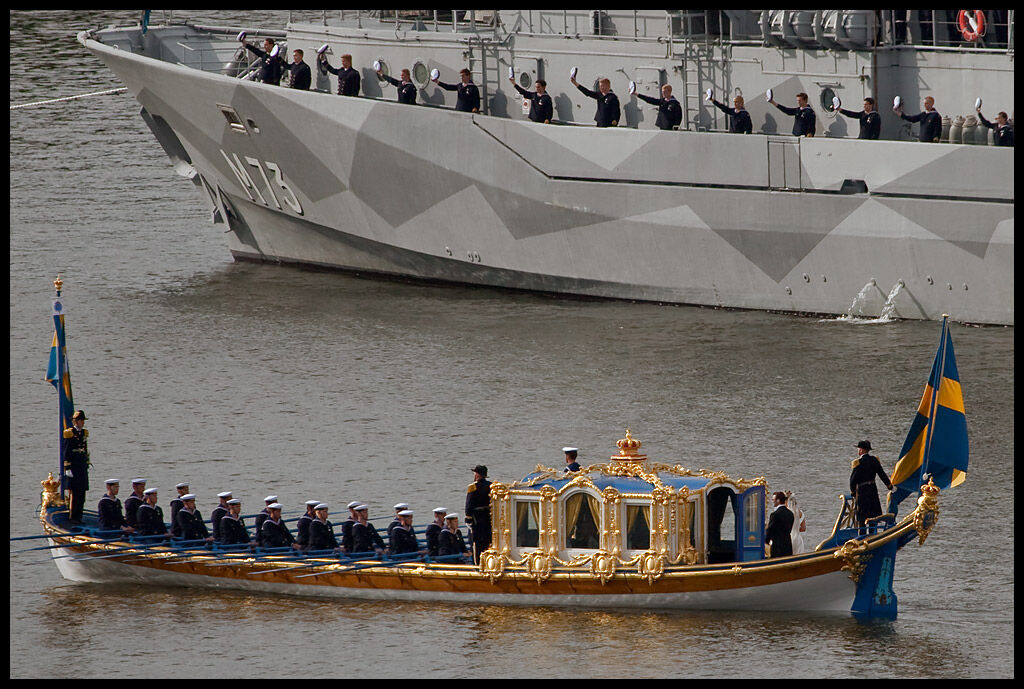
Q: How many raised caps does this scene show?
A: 13